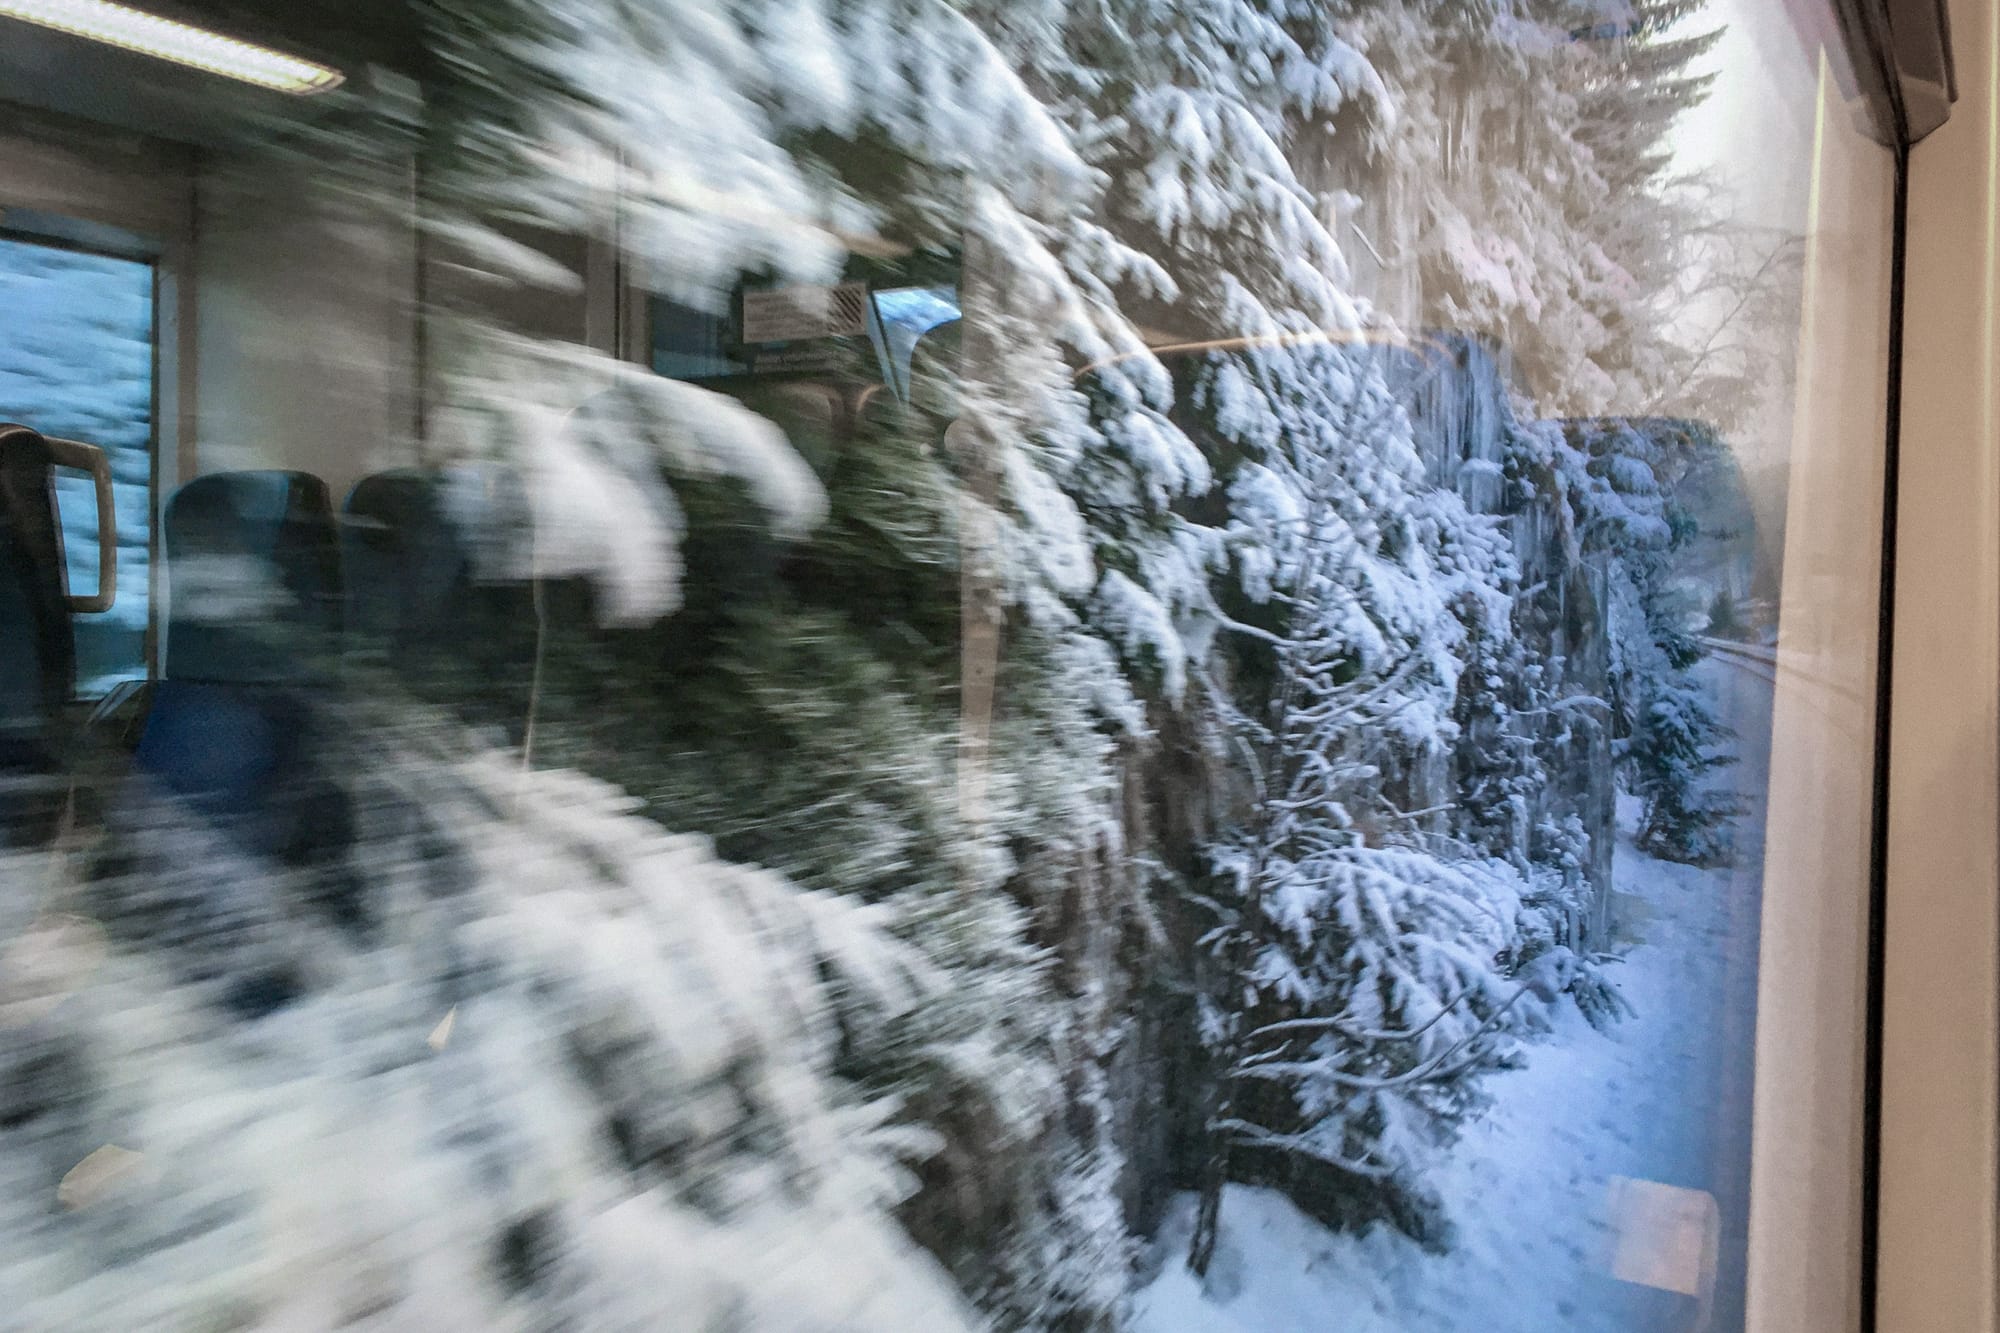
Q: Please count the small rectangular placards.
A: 1